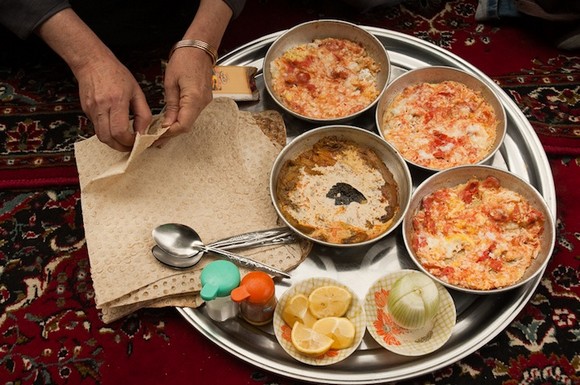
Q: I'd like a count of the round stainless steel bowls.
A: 4